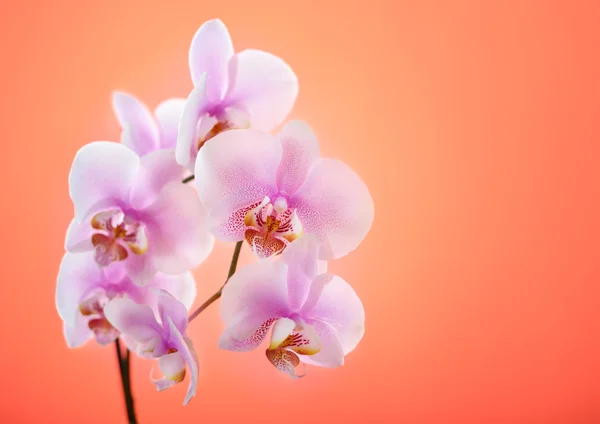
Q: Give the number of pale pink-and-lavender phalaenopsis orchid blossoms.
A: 7